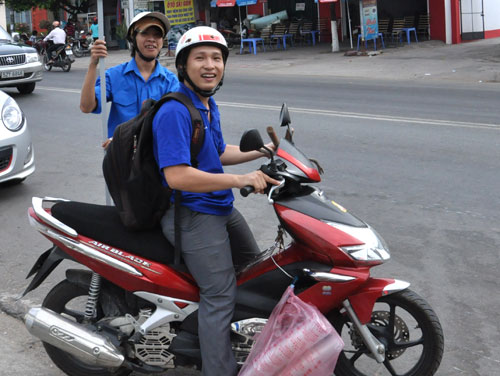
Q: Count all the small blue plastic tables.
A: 5